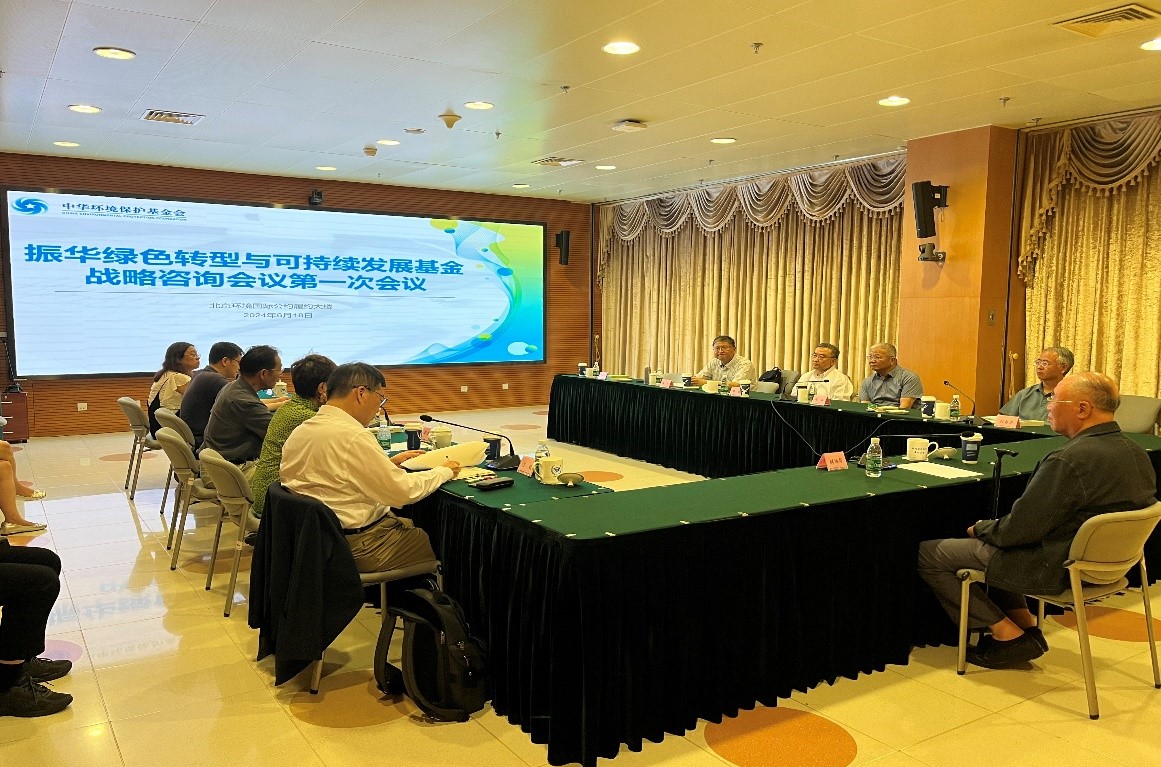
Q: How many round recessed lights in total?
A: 12